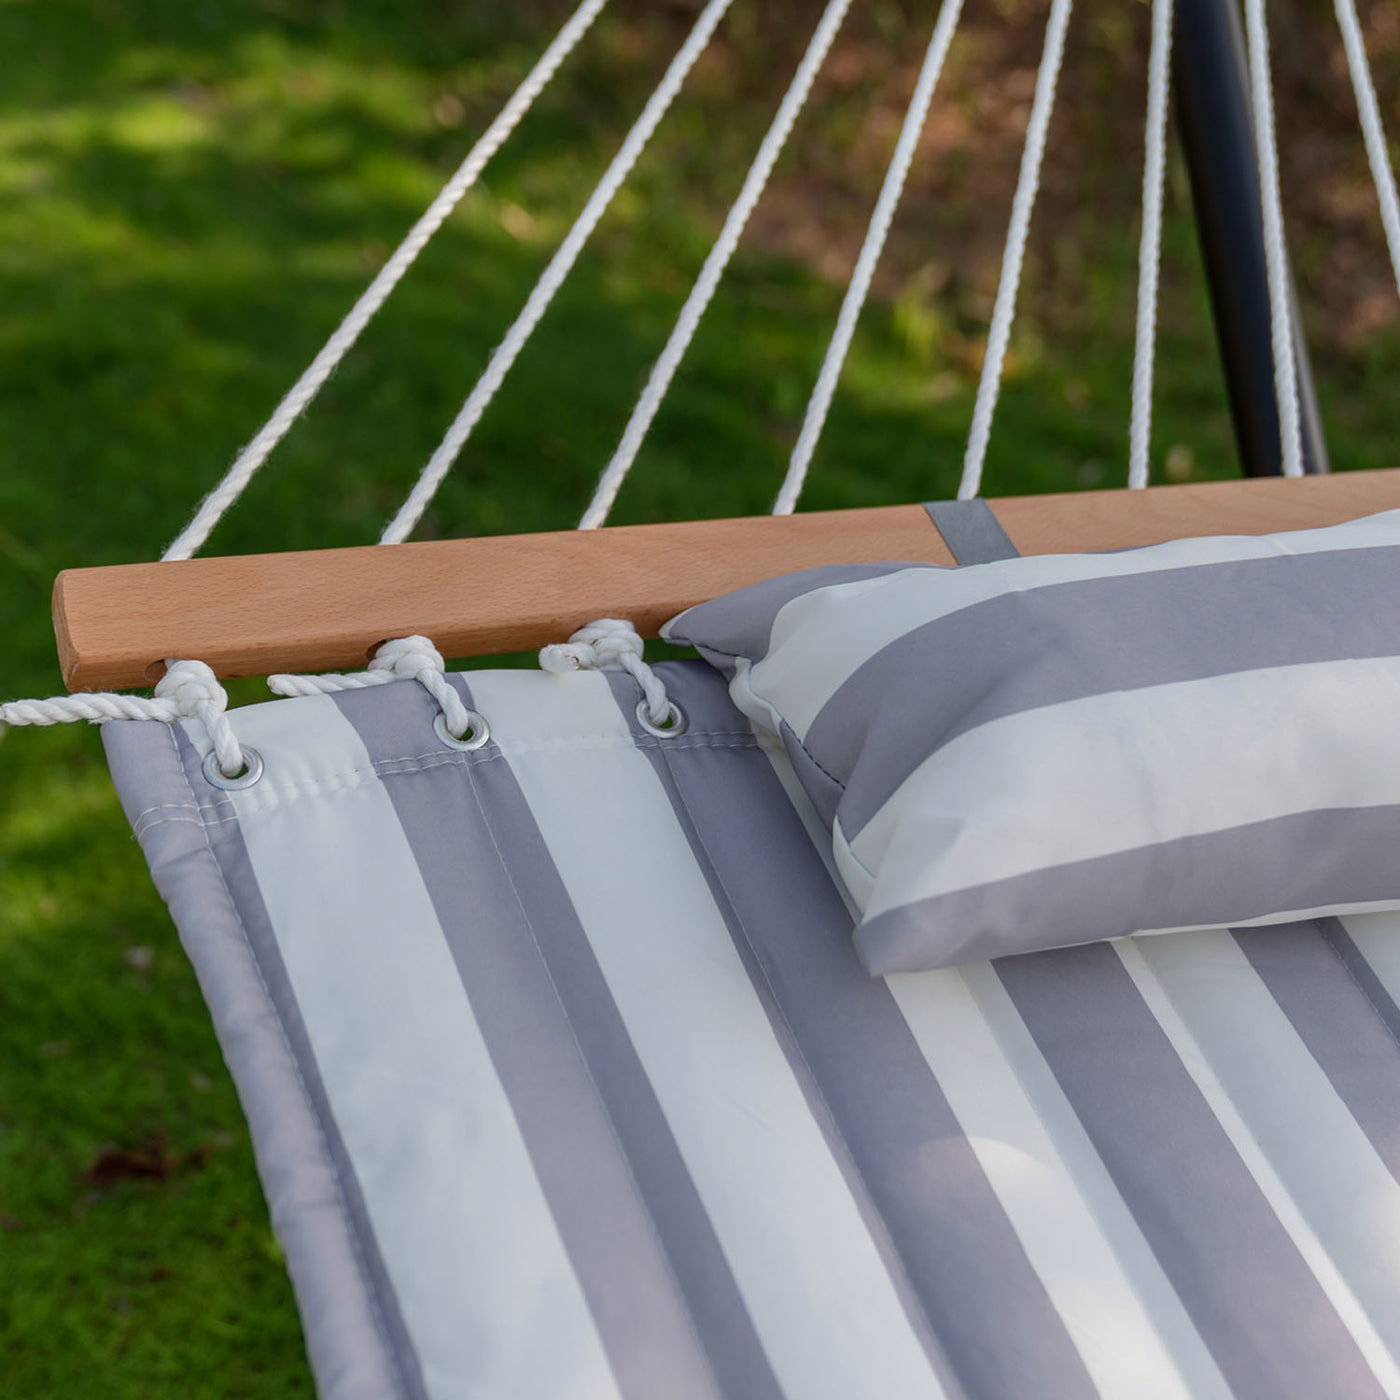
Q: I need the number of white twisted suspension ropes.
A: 8